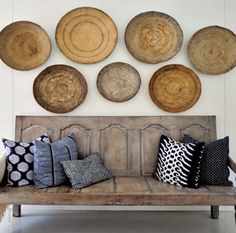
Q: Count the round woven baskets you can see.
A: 7